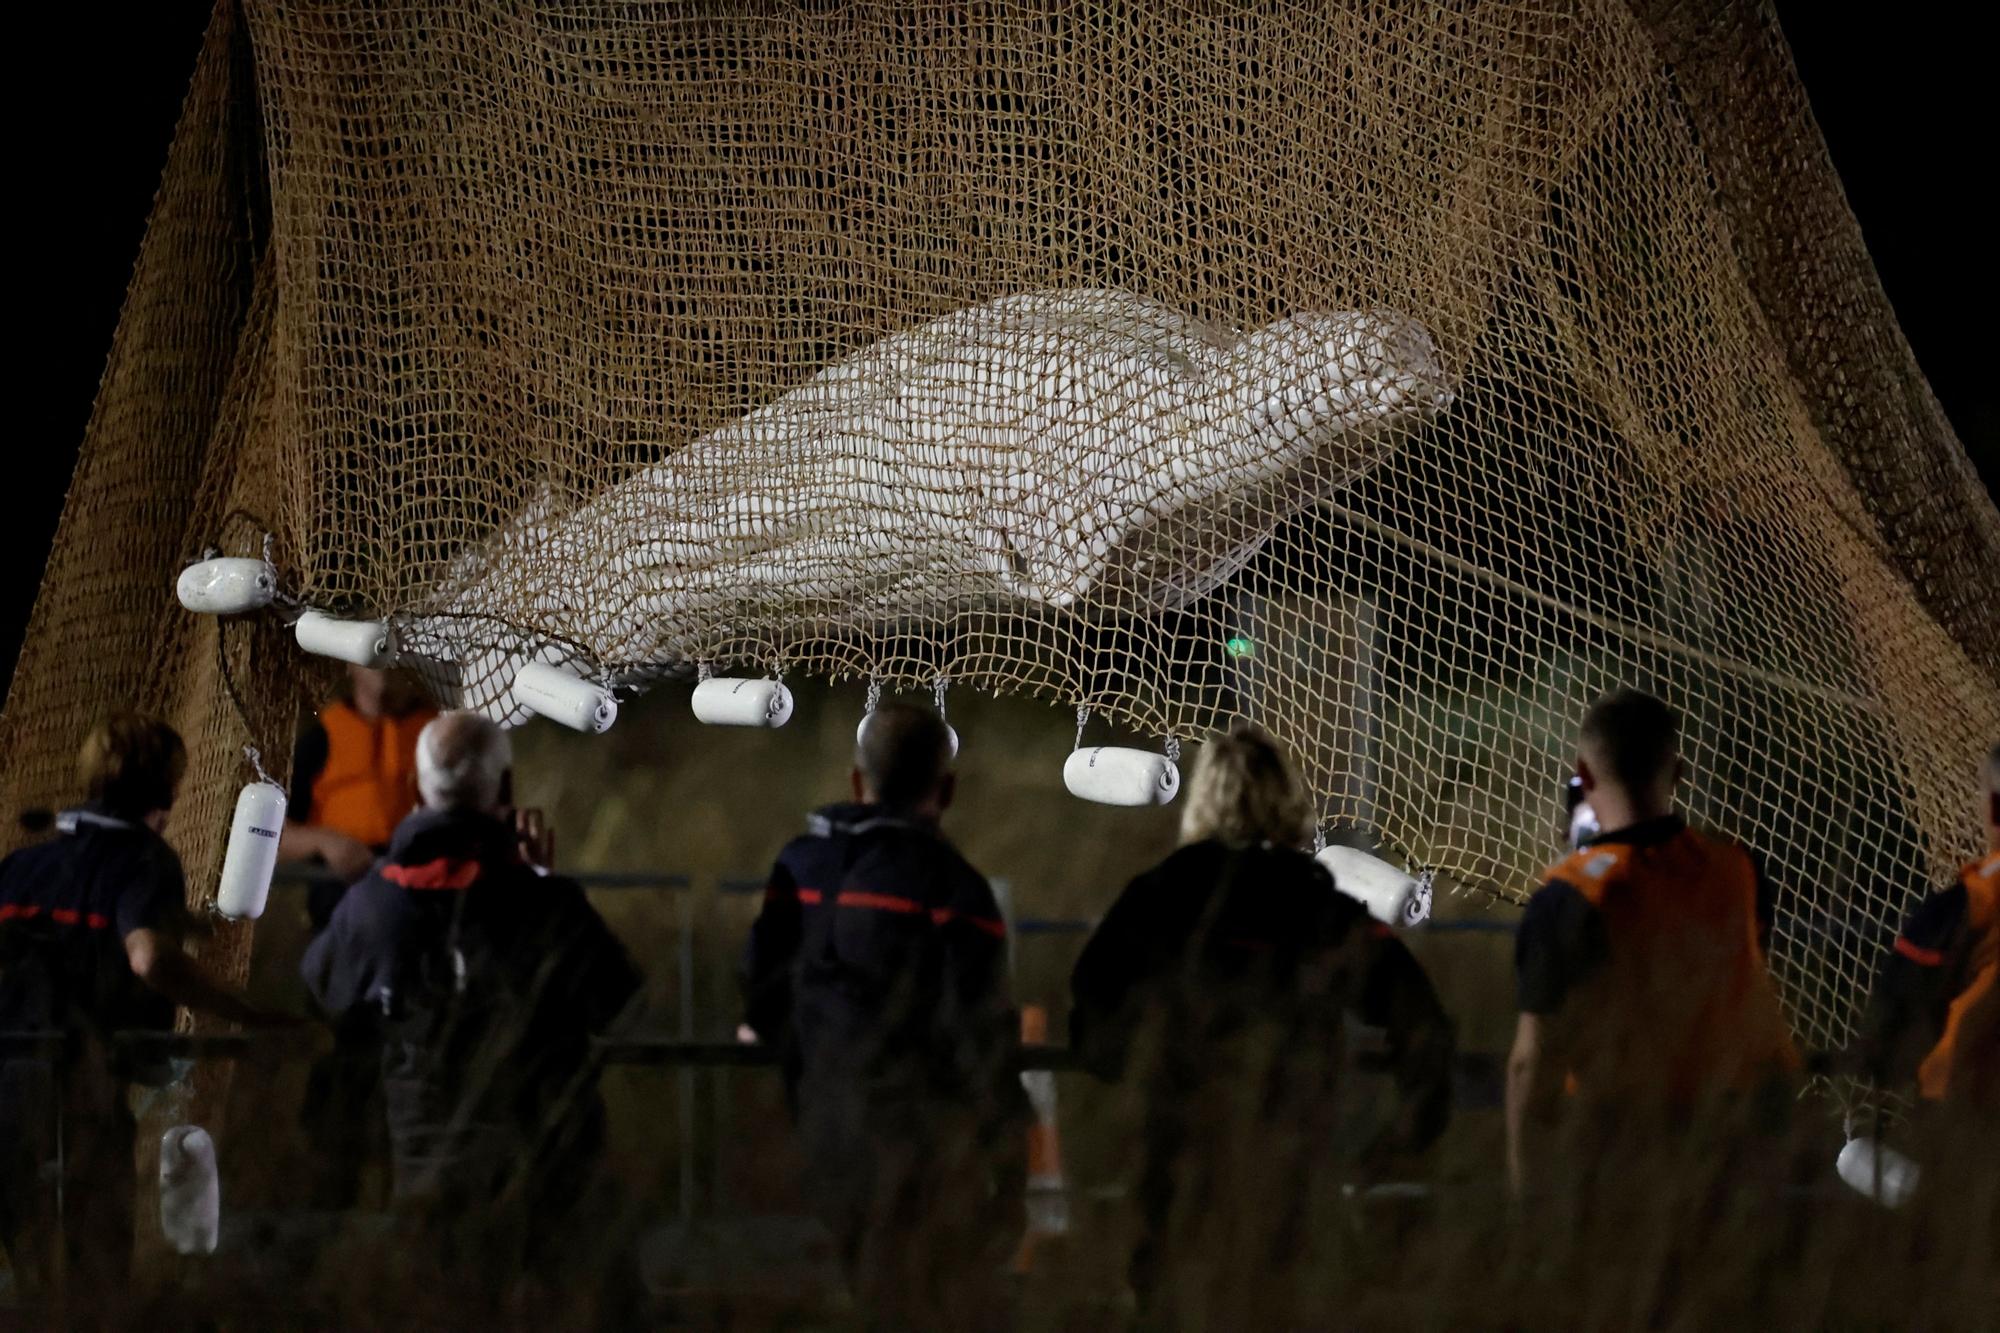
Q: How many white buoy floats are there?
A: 10